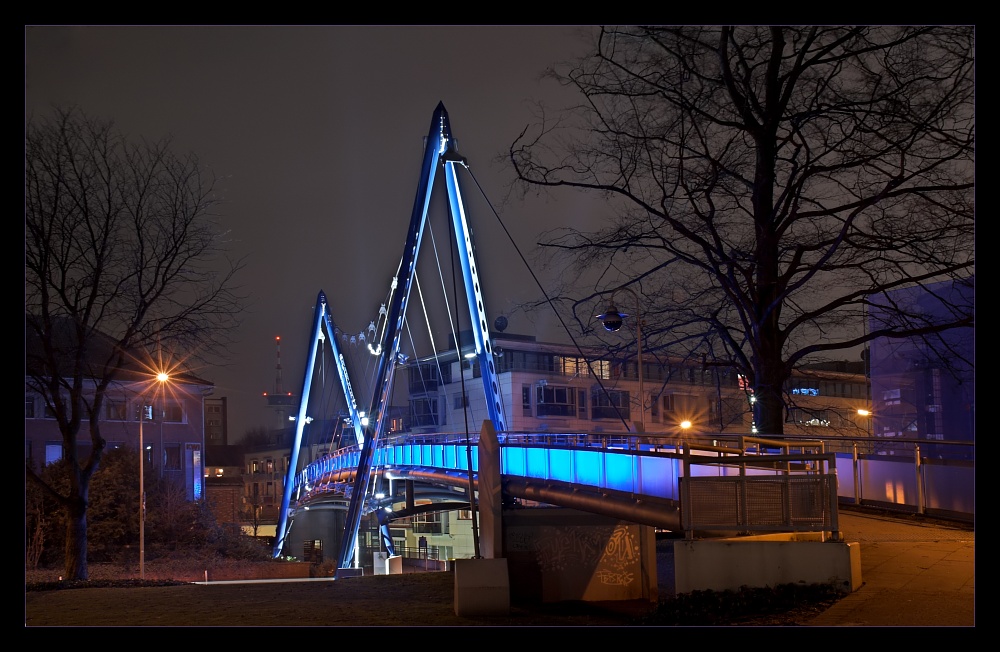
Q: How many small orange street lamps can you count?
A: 3